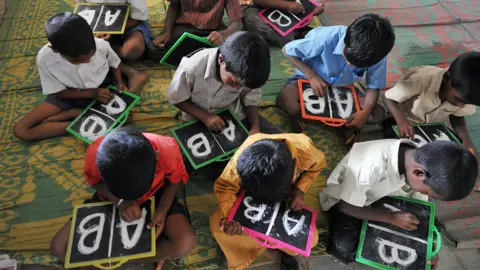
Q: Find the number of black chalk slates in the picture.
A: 10